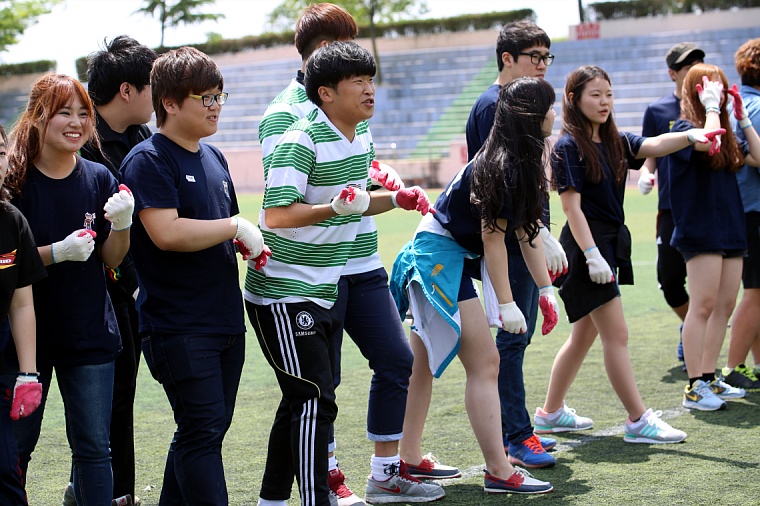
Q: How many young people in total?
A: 12